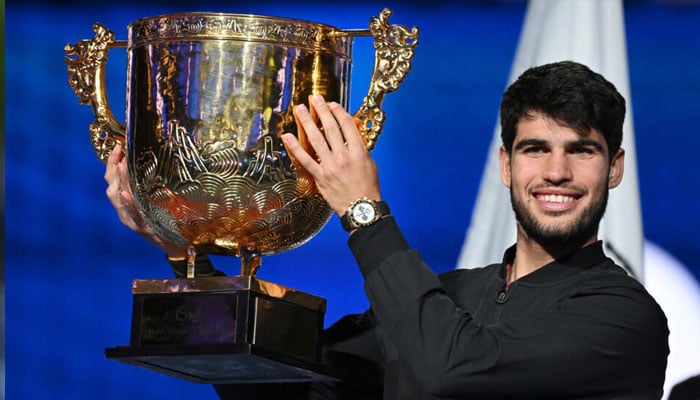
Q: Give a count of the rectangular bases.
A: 1